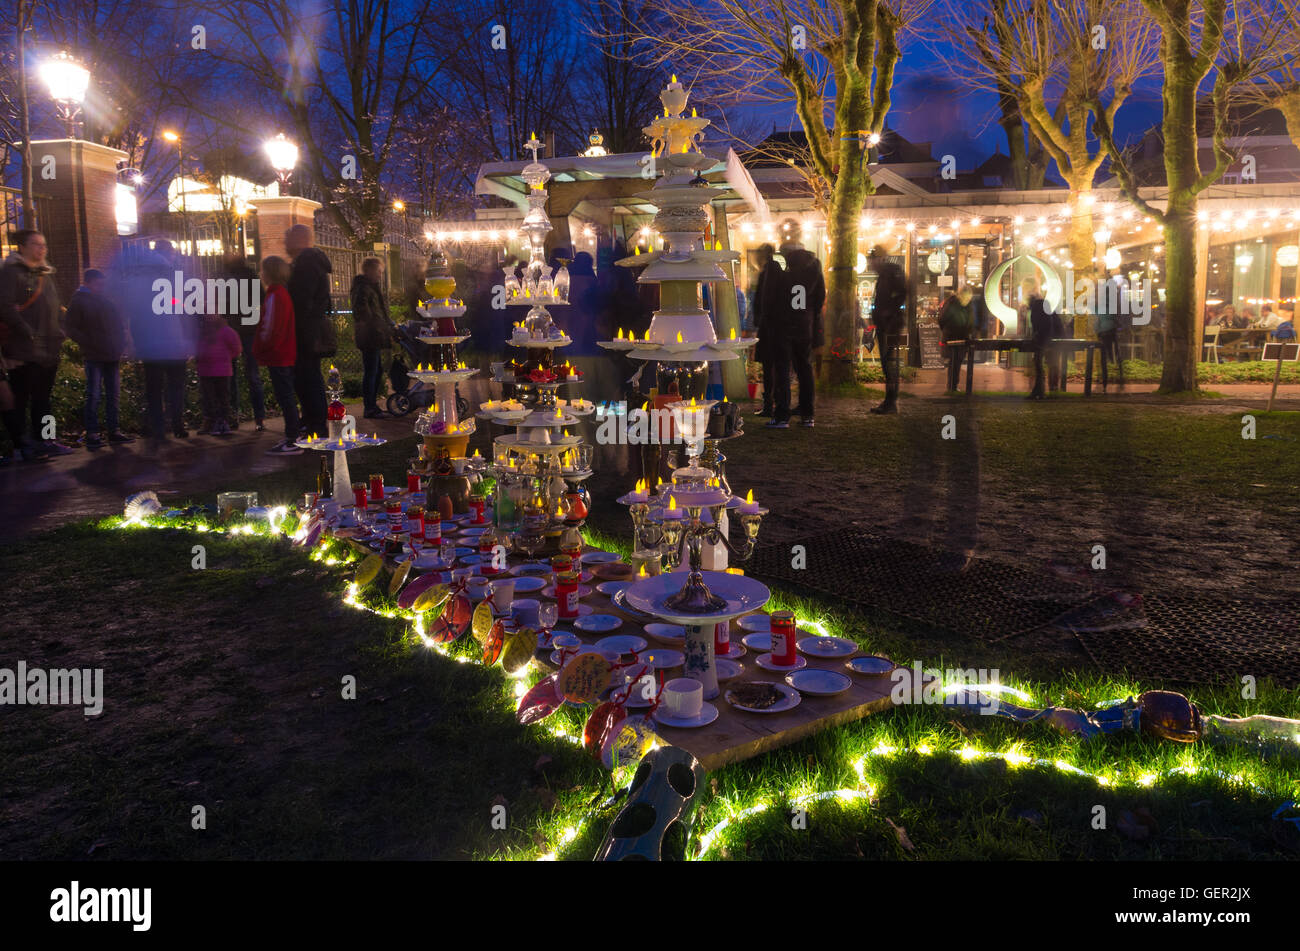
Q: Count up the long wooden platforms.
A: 1